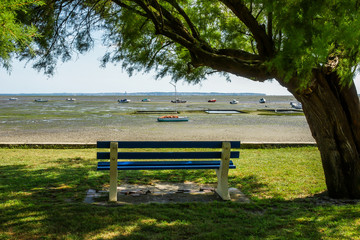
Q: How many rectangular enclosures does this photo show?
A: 3